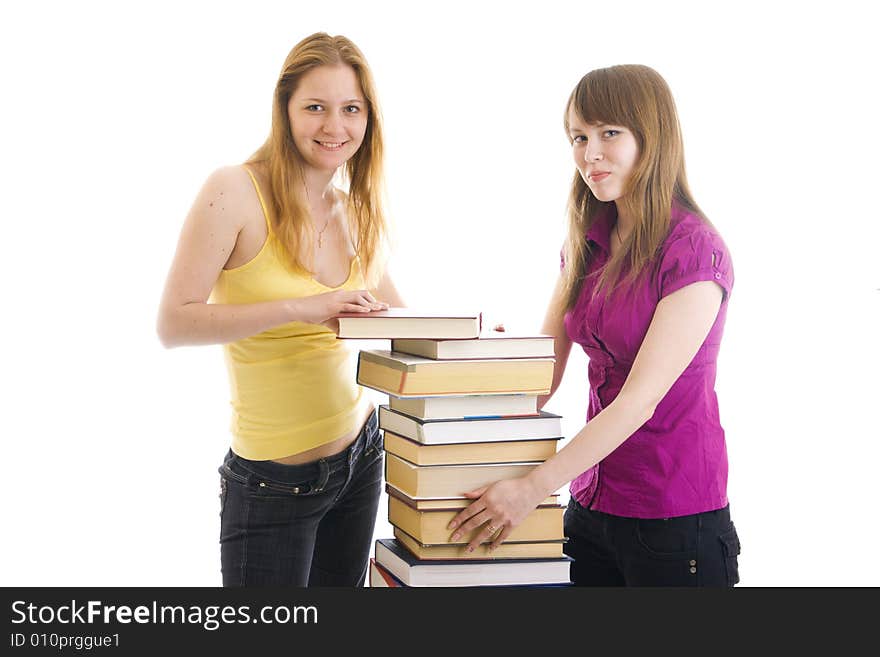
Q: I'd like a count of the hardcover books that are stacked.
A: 12